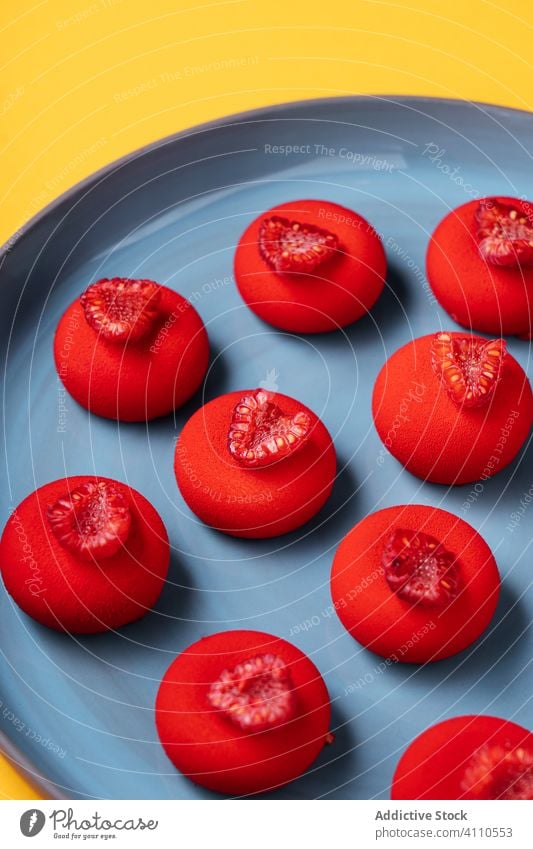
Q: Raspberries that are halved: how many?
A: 9